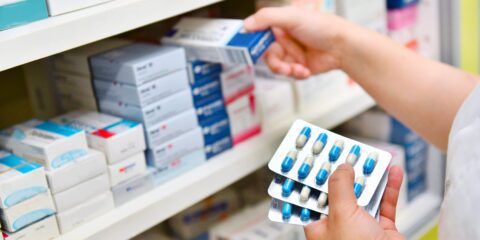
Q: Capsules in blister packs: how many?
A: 14